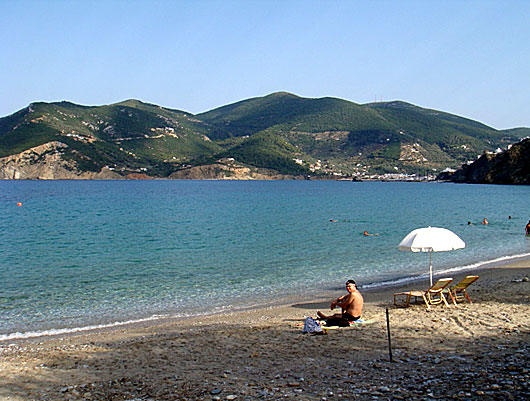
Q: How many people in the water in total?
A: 6